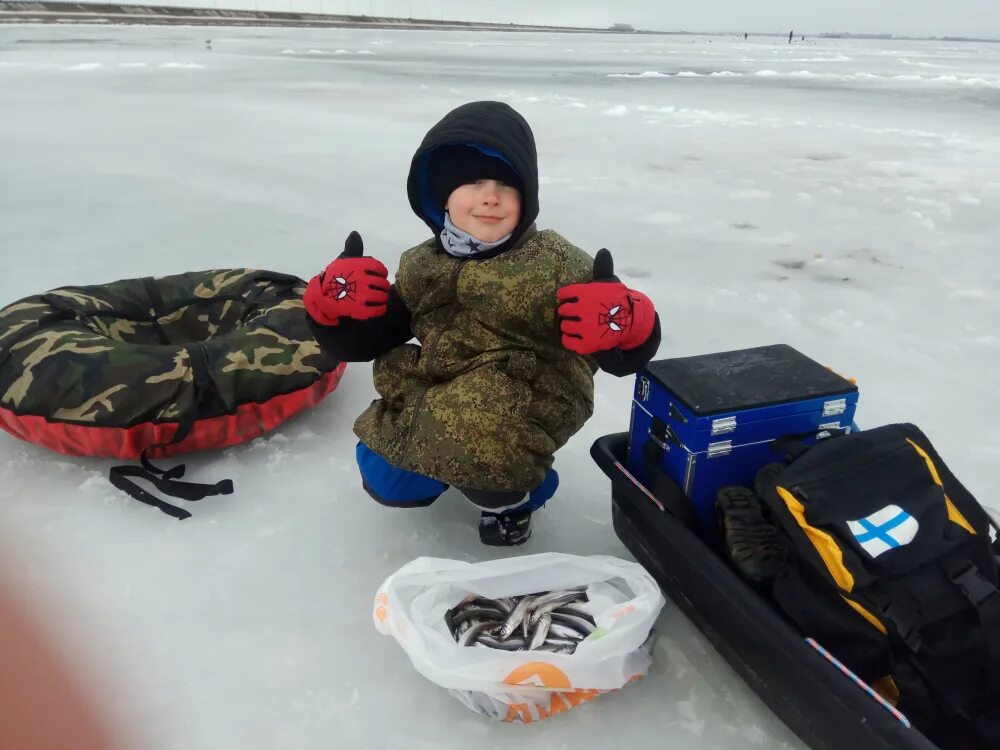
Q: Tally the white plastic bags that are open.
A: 1